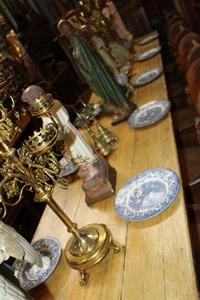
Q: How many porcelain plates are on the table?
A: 7